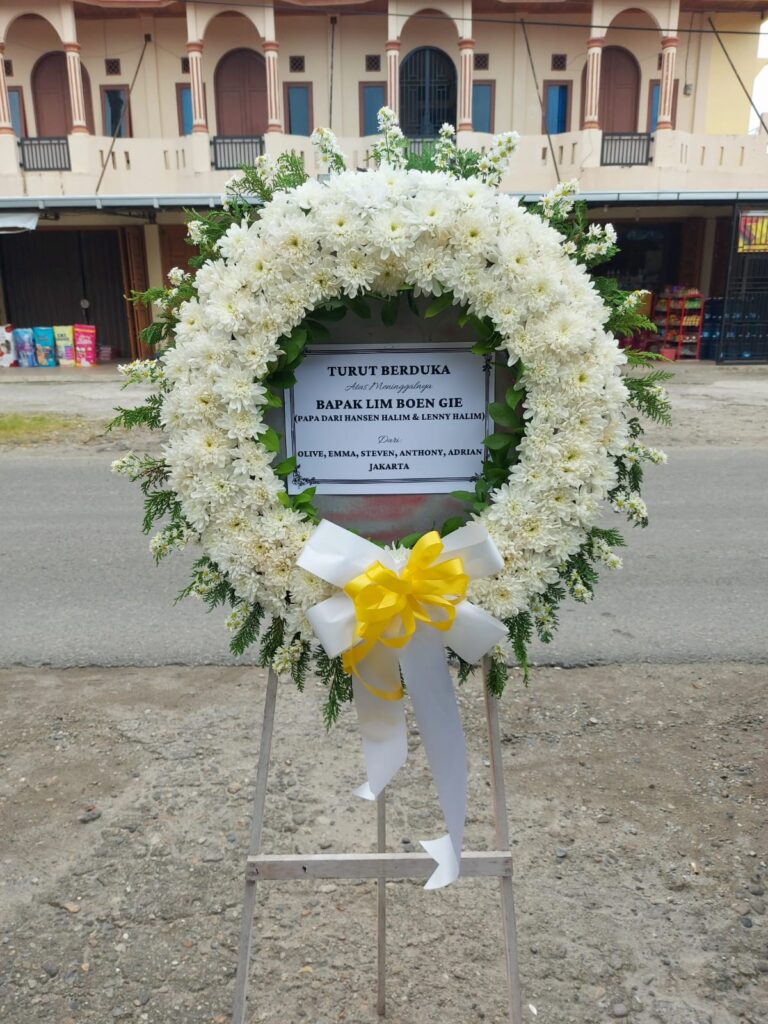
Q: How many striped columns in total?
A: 8